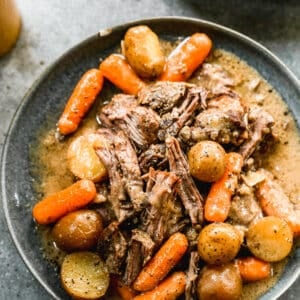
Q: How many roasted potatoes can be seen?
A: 8